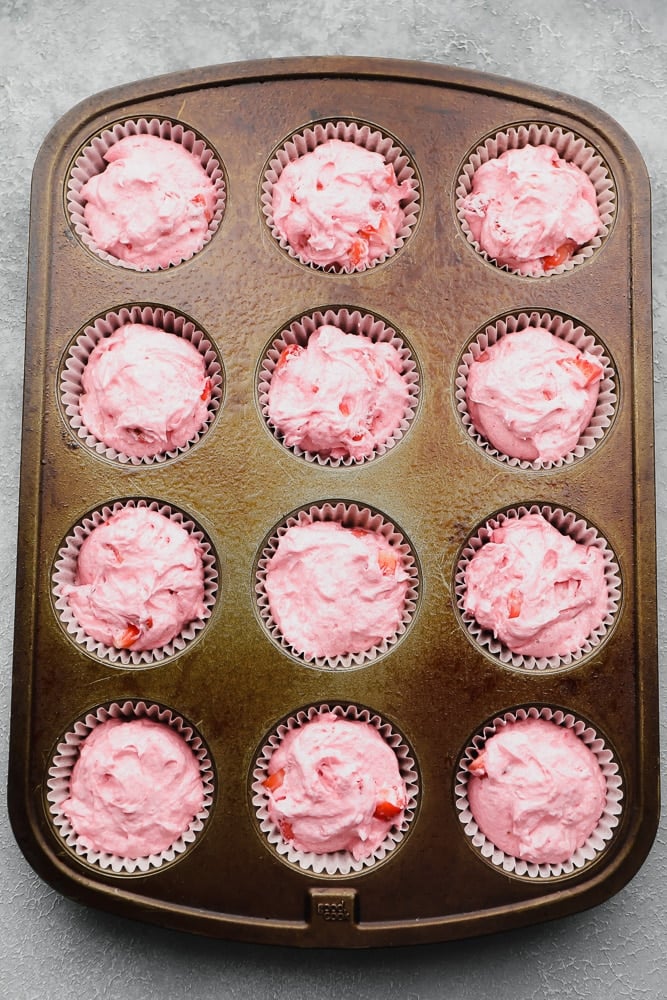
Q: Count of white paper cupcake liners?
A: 12